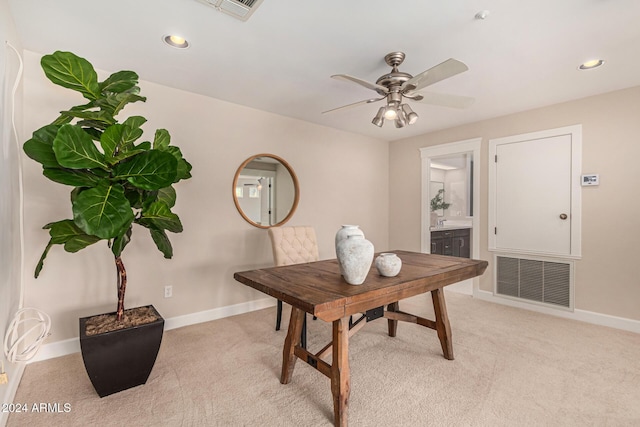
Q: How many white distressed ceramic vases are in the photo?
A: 3